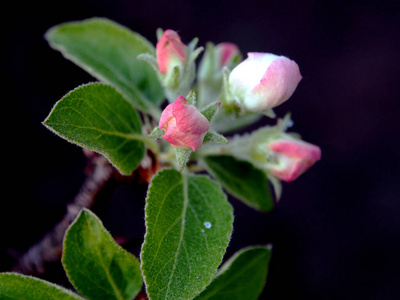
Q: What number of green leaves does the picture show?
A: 7